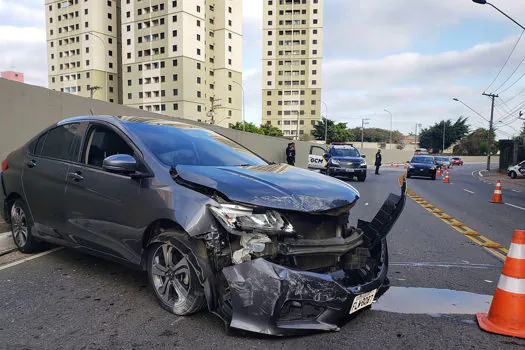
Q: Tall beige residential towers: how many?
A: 3